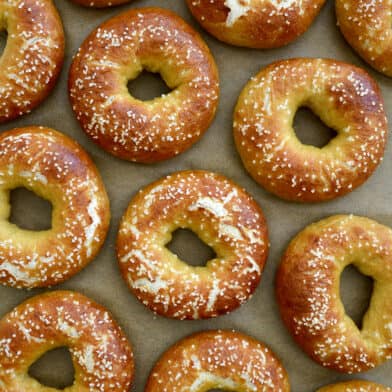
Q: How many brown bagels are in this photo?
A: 12